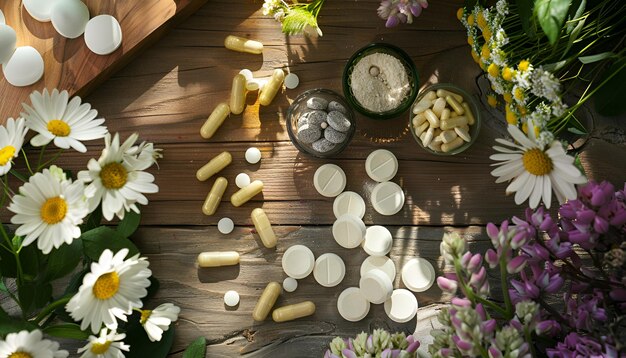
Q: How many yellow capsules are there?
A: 11